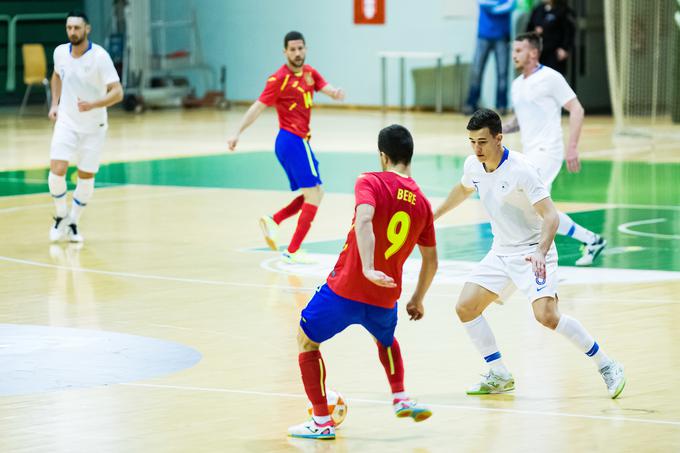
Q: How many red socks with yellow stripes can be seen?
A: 2